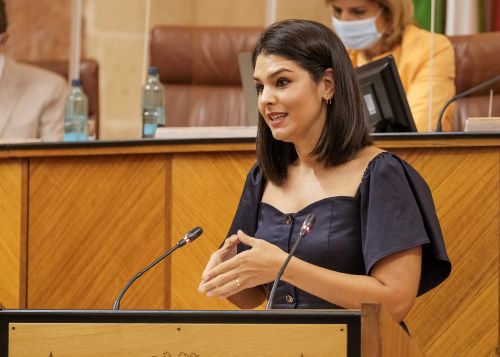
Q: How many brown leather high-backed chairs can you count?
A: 3